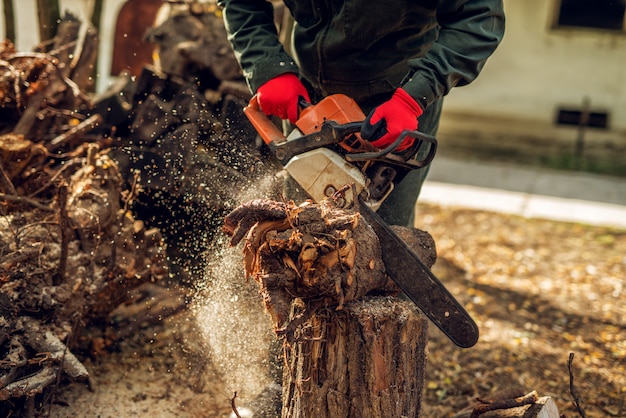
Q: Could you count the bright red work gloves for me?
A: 2